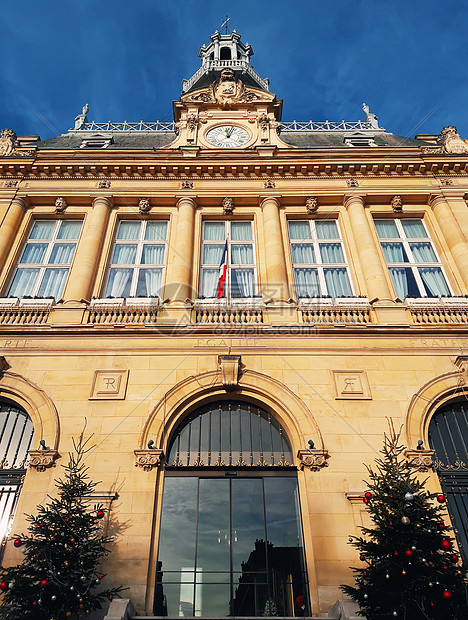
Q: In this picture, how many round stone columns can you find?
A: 6